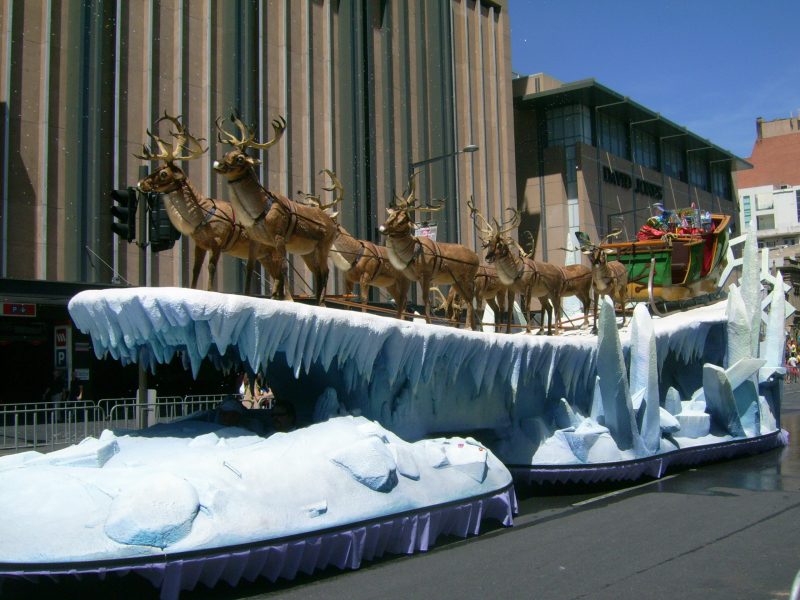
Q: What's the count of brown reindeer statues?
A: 8